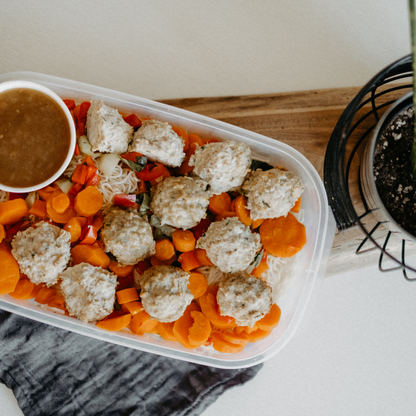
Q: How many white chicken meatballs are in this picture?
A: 11